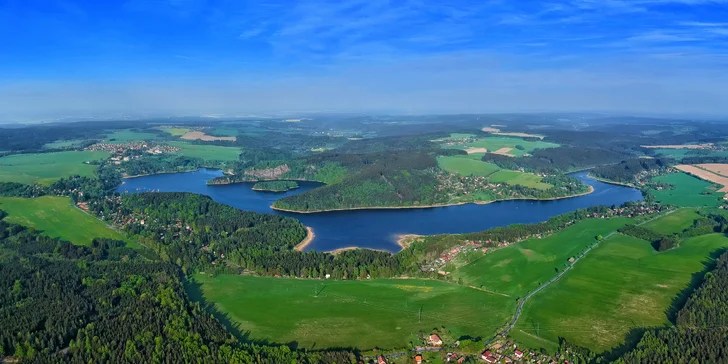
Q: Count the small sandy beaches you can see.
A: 3